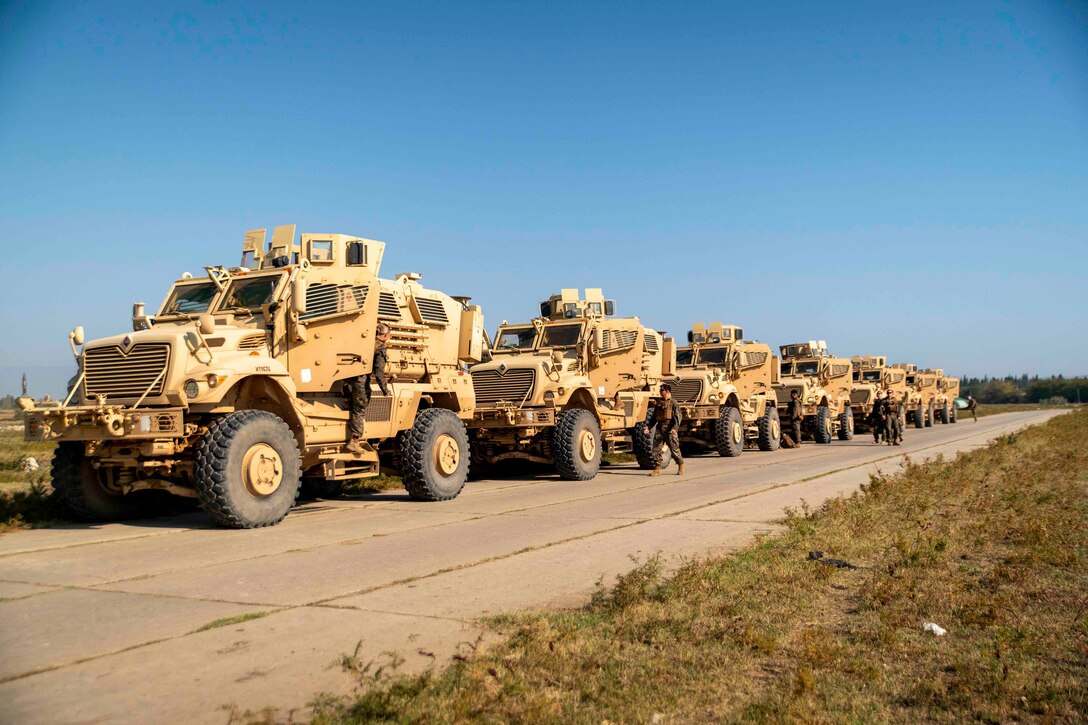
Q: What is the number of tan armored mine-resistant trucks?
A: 7